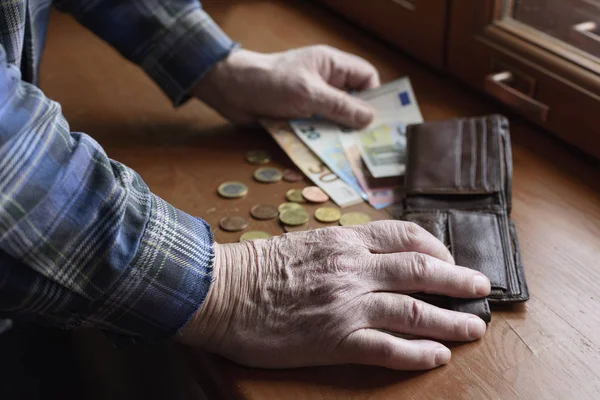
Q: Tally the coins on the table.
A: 14